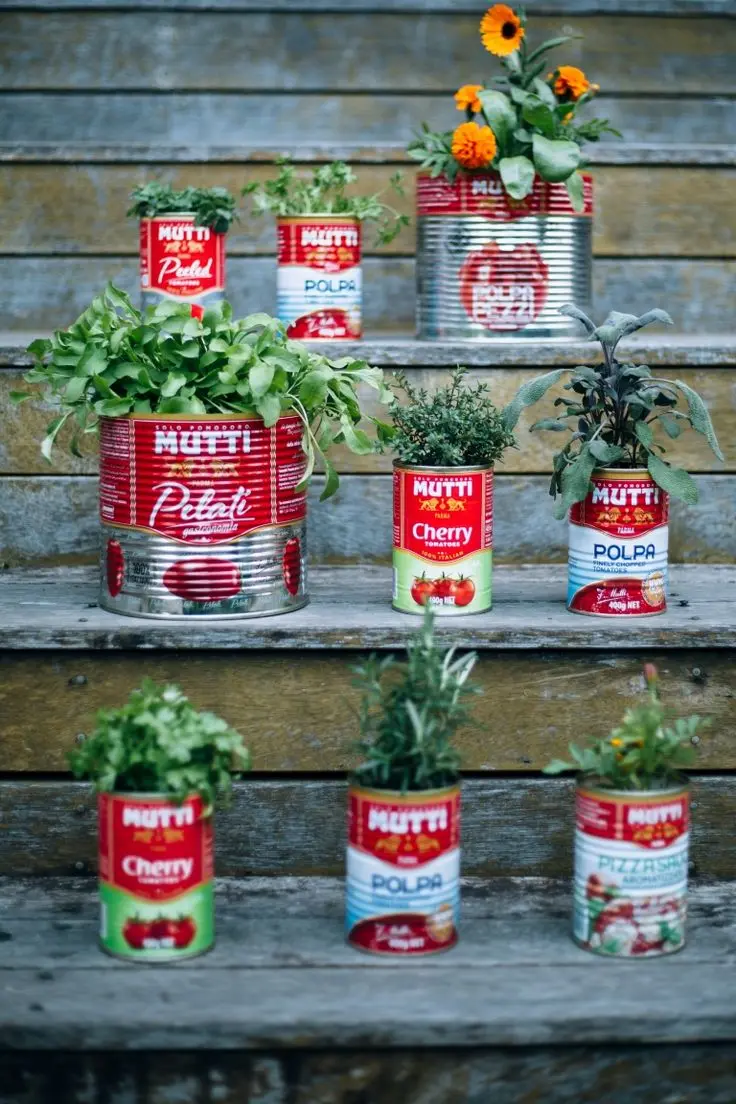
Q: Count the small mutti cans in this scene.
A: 7